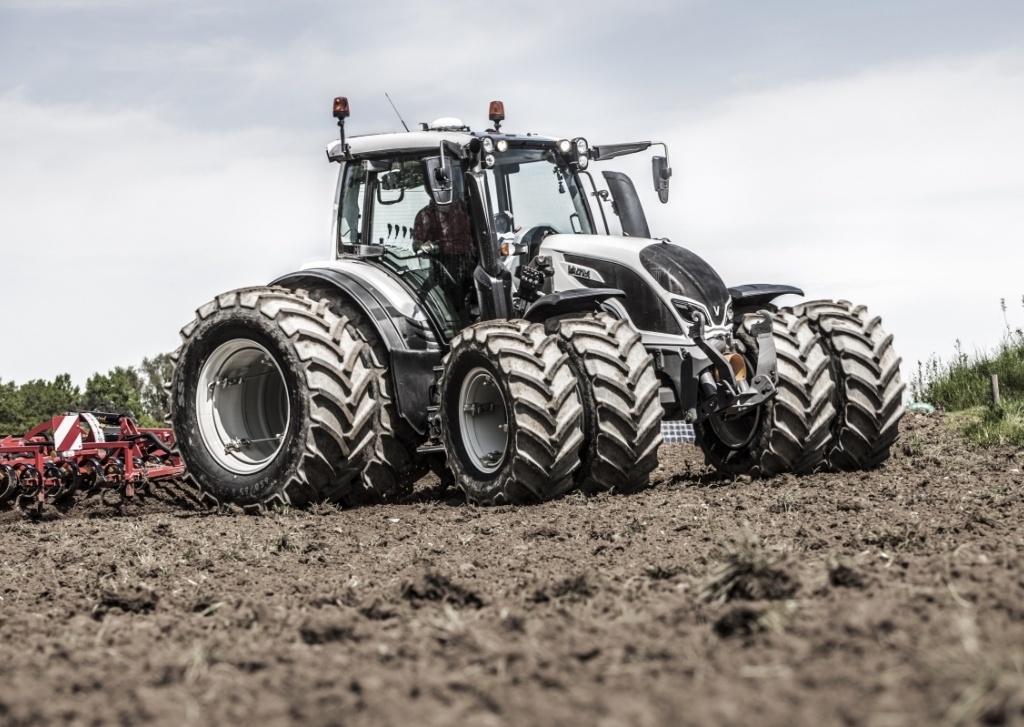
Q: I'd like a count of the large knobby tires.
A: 6